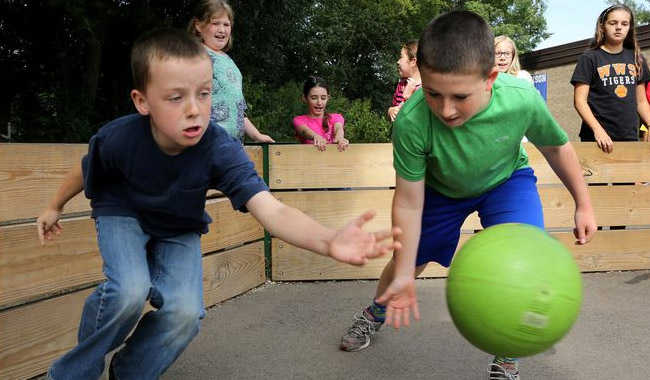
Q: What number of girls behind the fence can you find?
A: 5